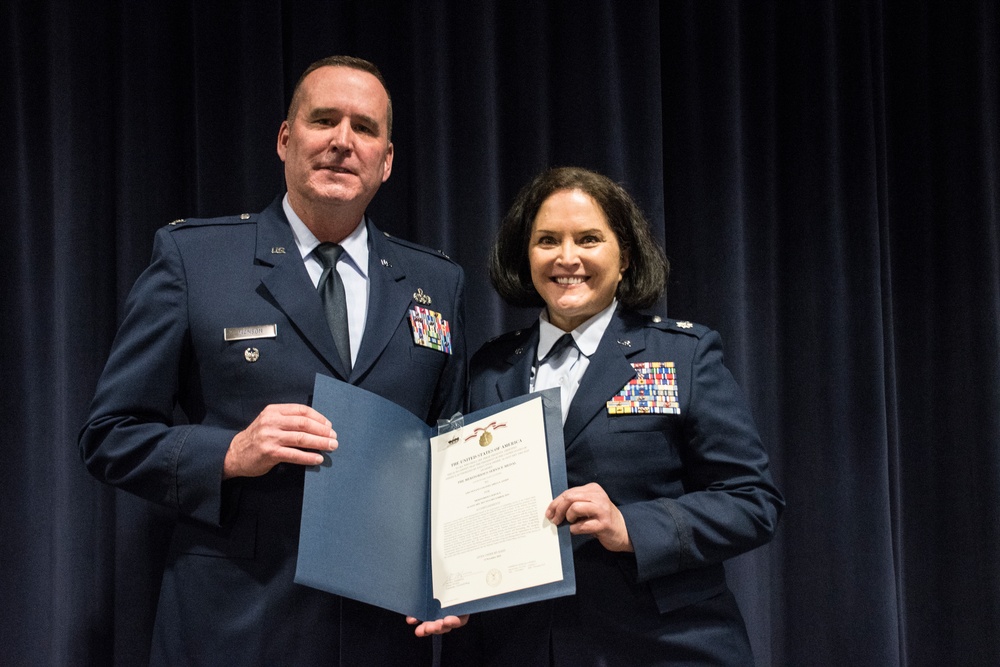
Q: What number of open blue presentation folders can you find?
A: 1